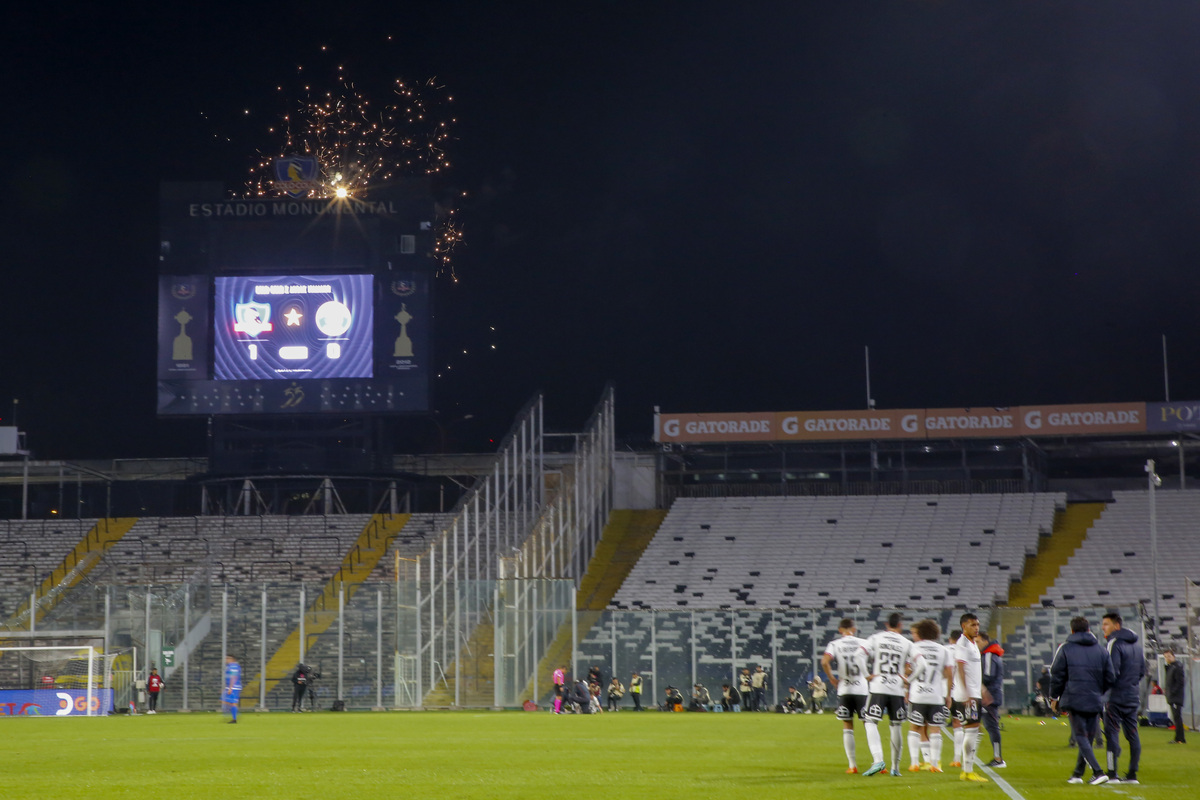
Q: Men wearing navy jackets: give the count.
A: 3